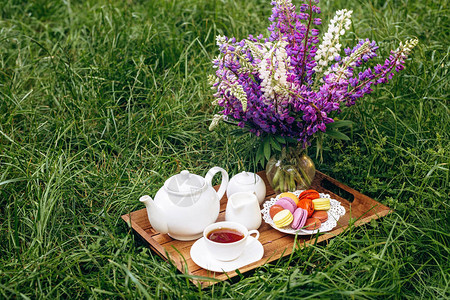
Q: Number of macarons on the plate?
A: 10